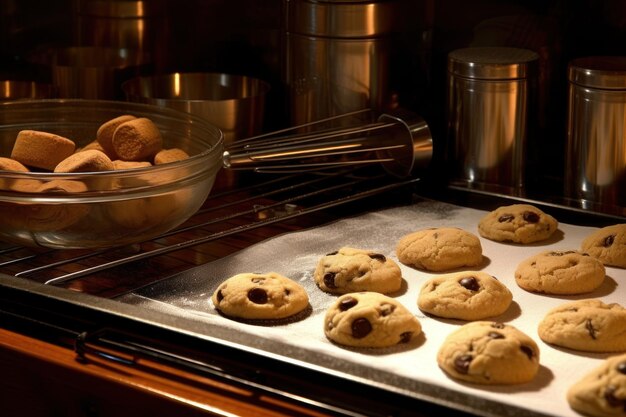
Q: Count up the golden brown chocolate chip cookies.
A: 11